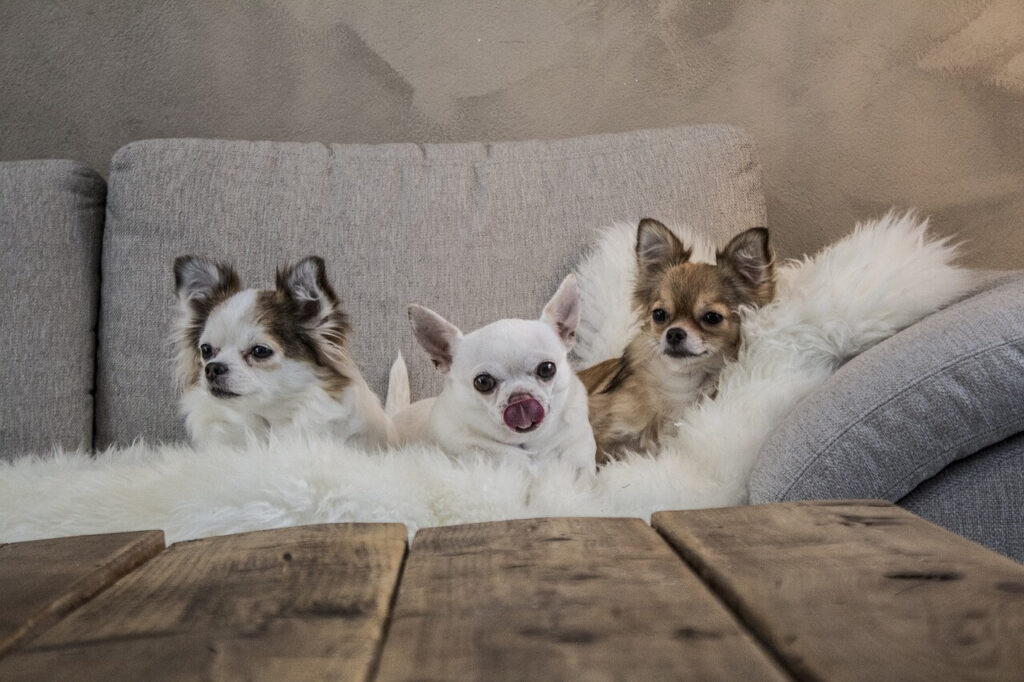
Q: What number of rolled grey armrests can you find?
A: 1